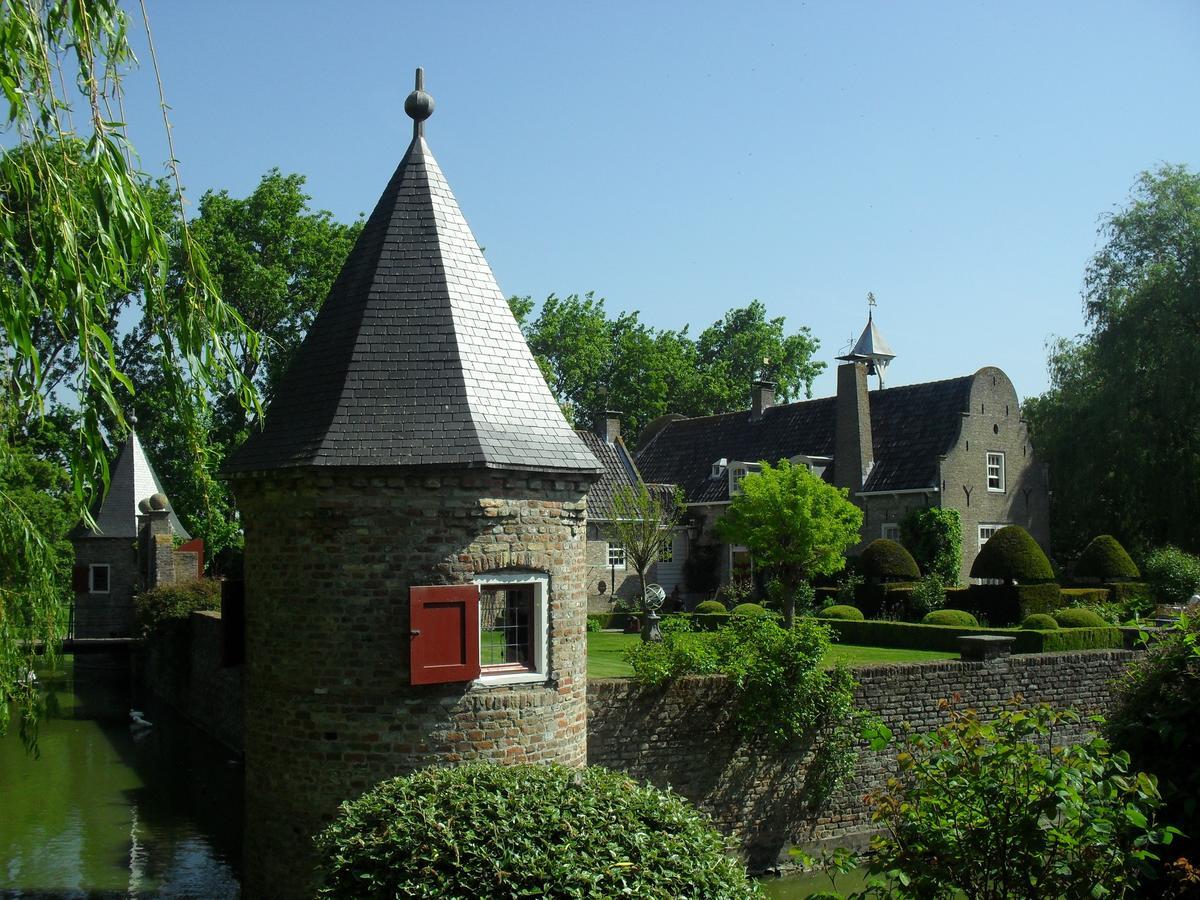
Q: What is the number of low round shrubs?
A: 6